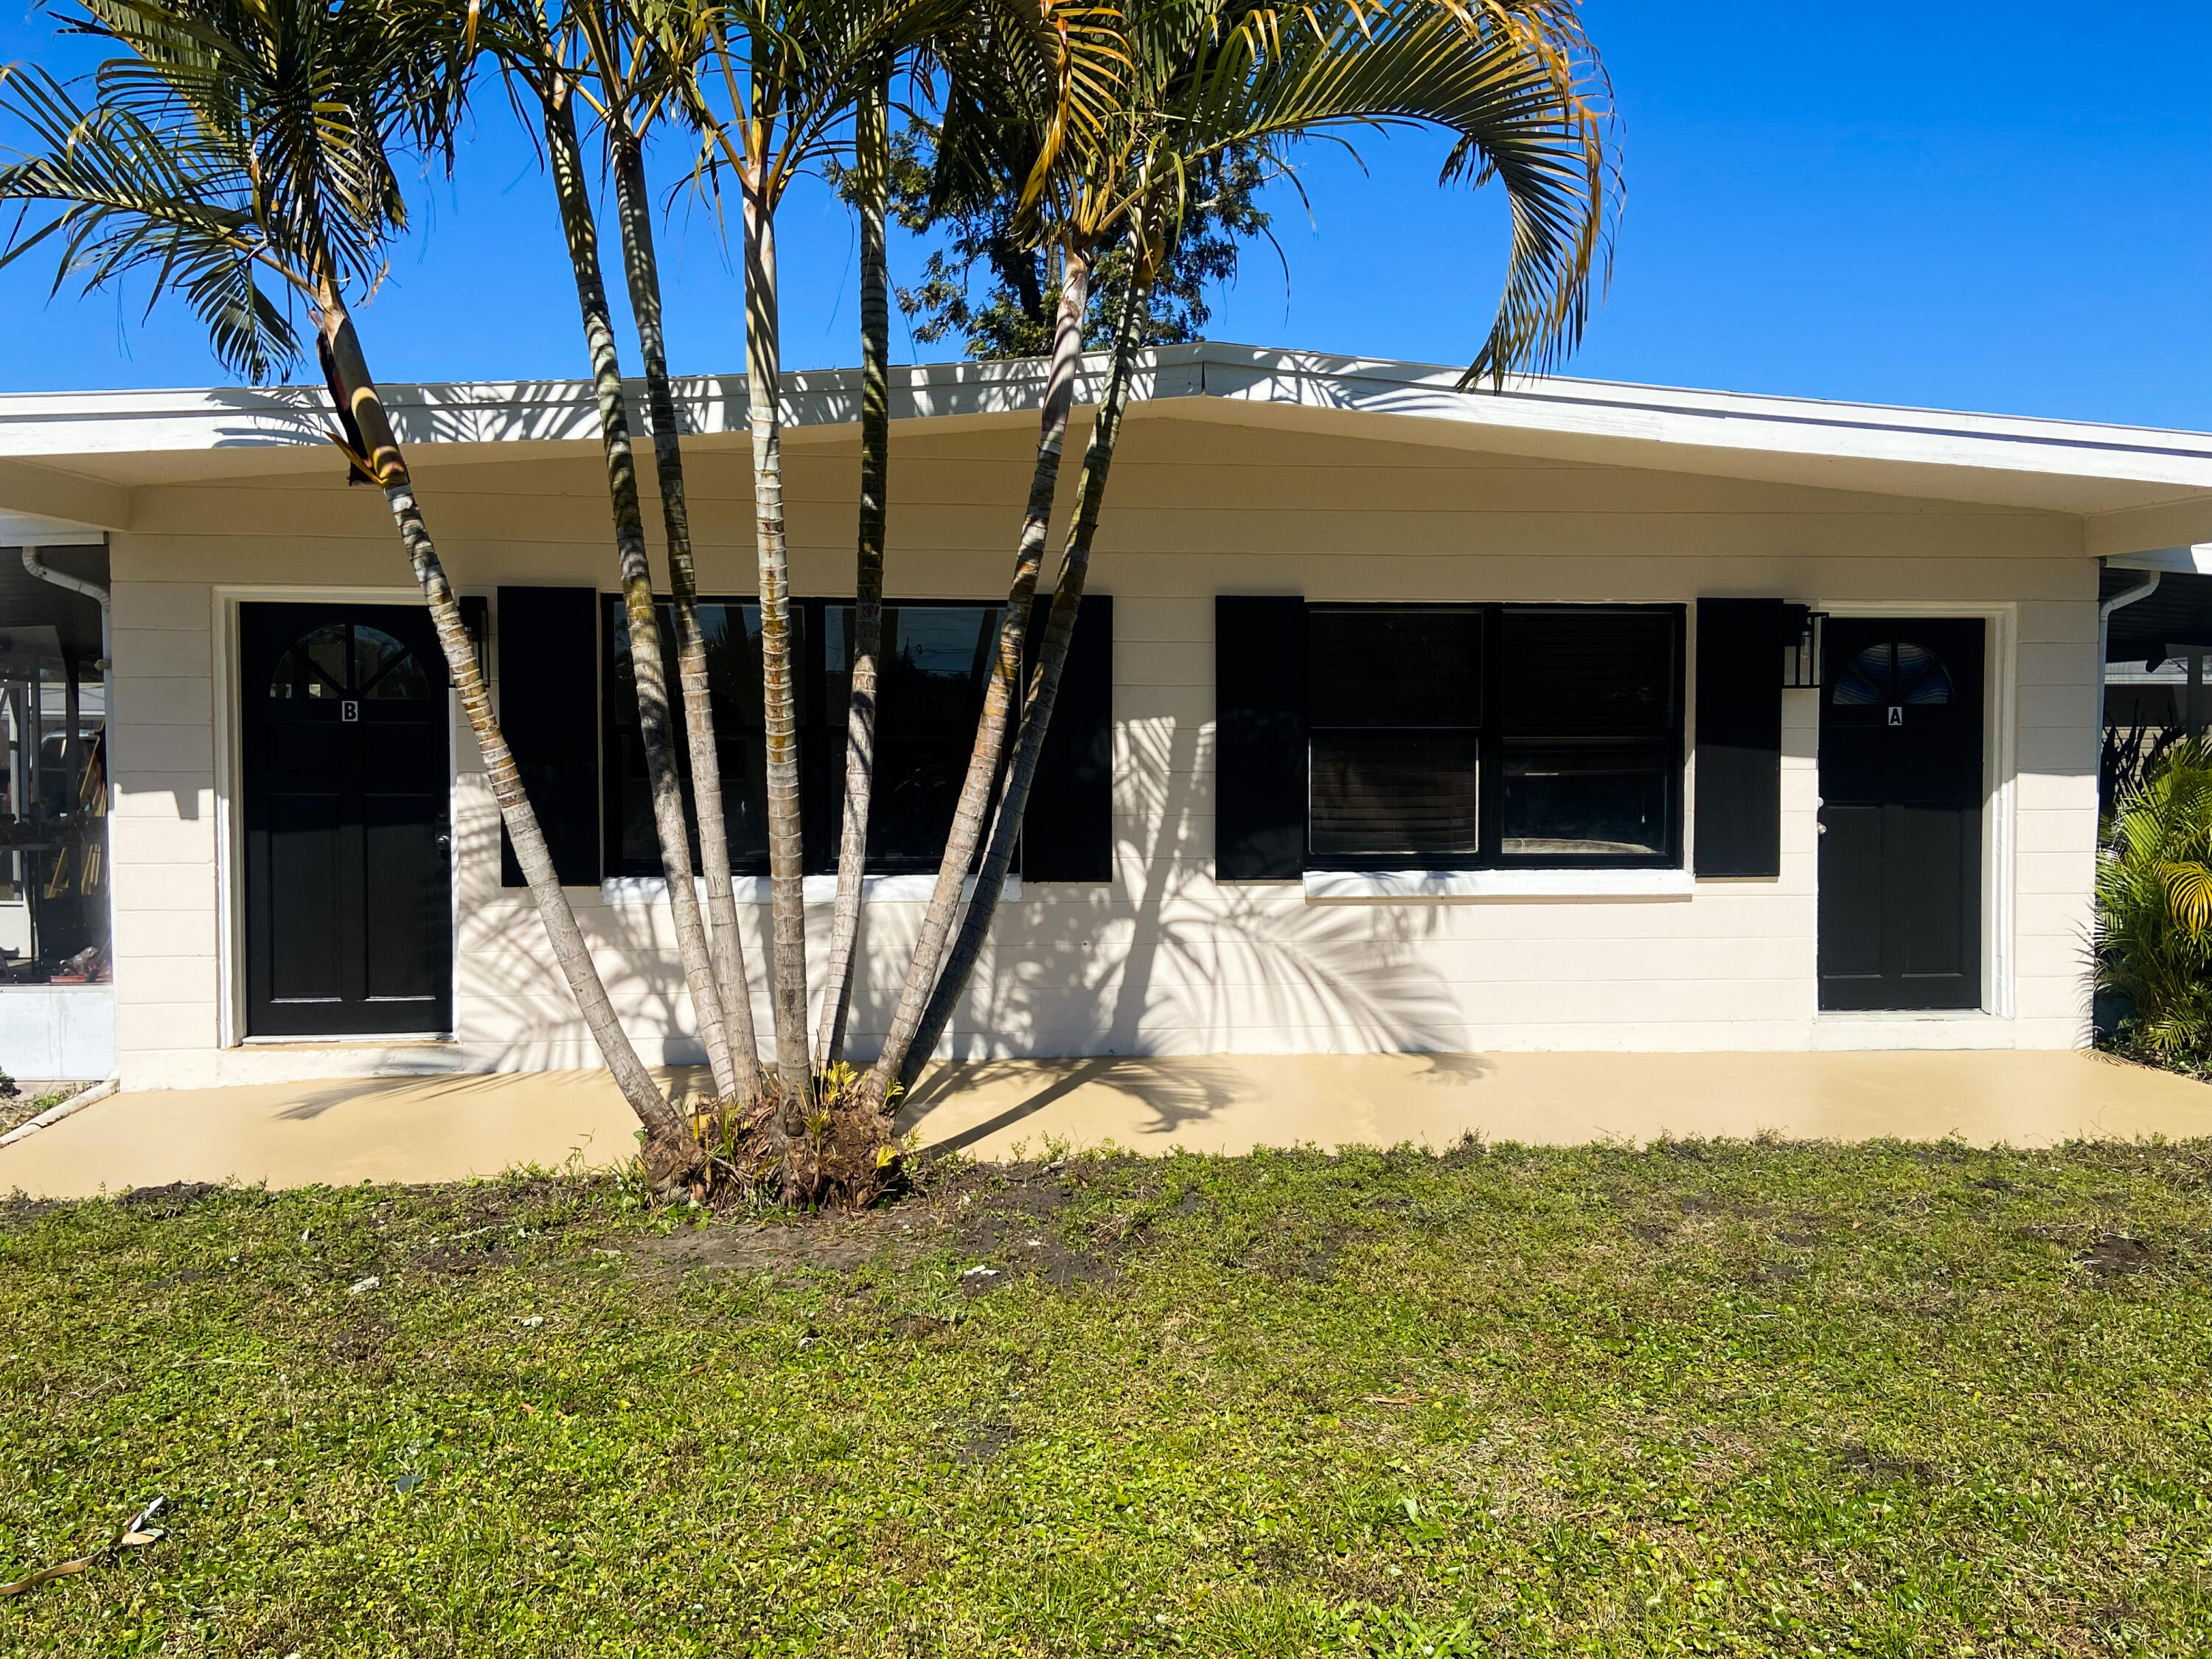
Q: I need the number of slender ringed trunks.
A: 7